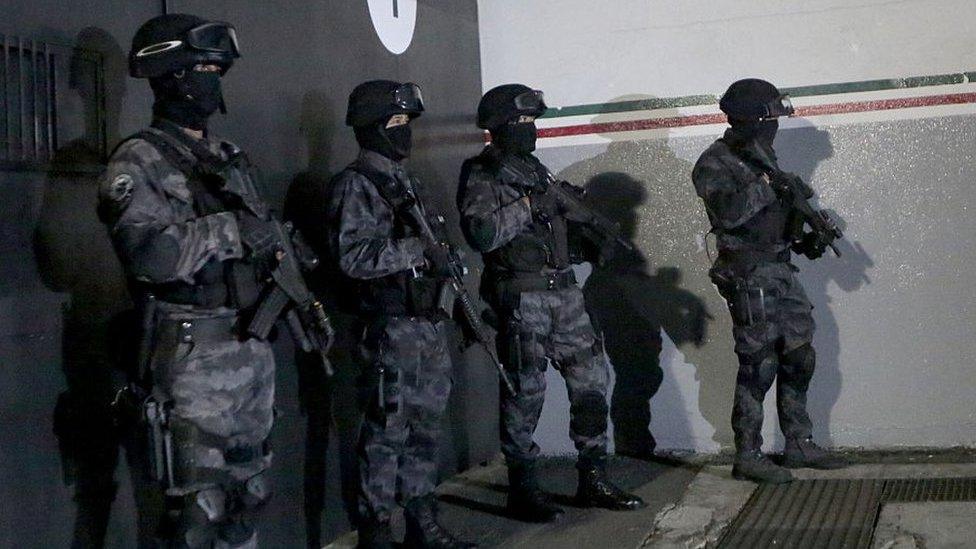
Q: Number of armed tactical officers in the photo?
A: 4